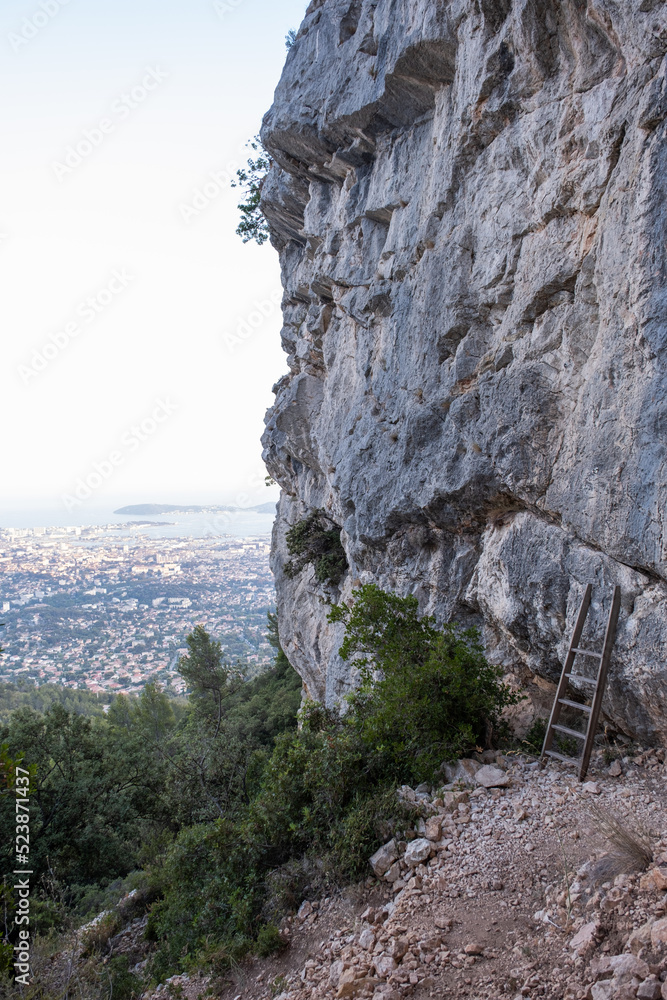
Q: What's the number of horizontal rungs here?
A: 5